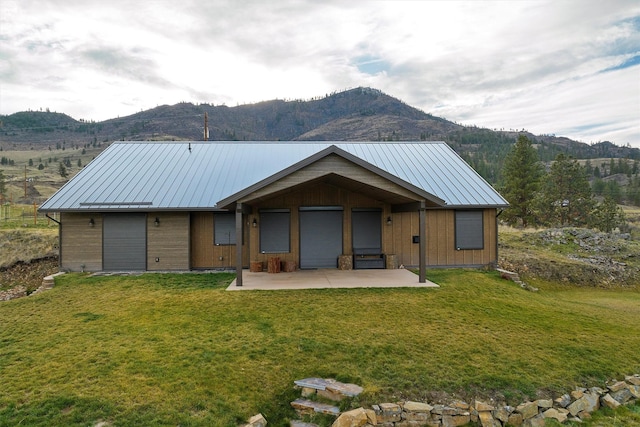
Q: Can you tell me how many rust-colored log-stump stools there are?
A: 3